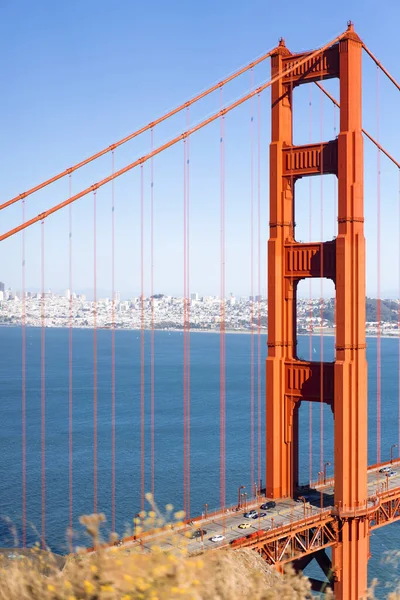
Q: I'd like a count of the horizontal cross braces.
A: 4